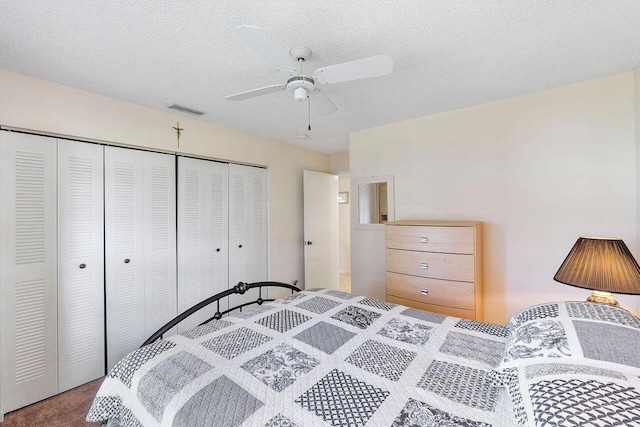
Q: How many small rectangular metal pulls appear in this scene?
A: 3